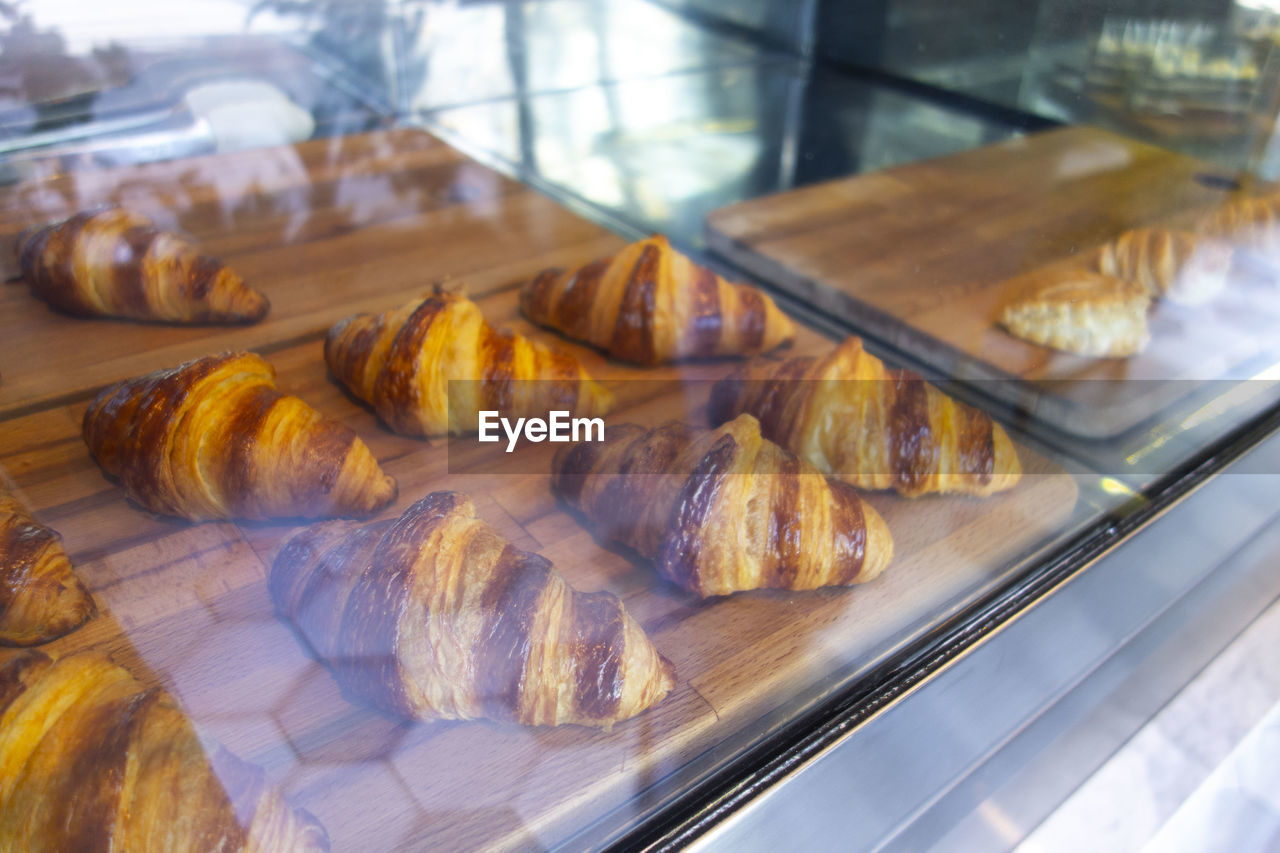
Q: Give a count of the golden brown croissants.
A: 9